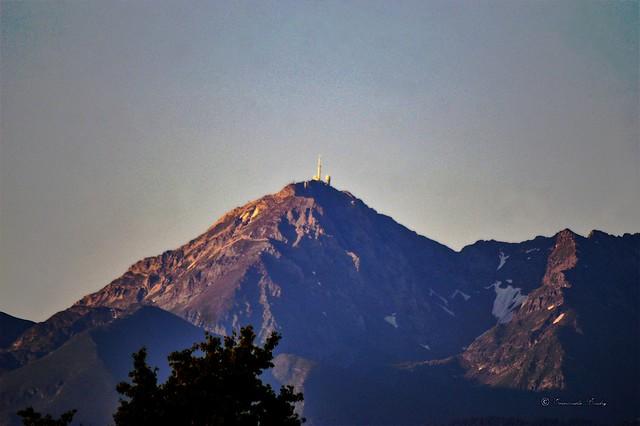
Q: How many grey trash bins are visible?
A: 0